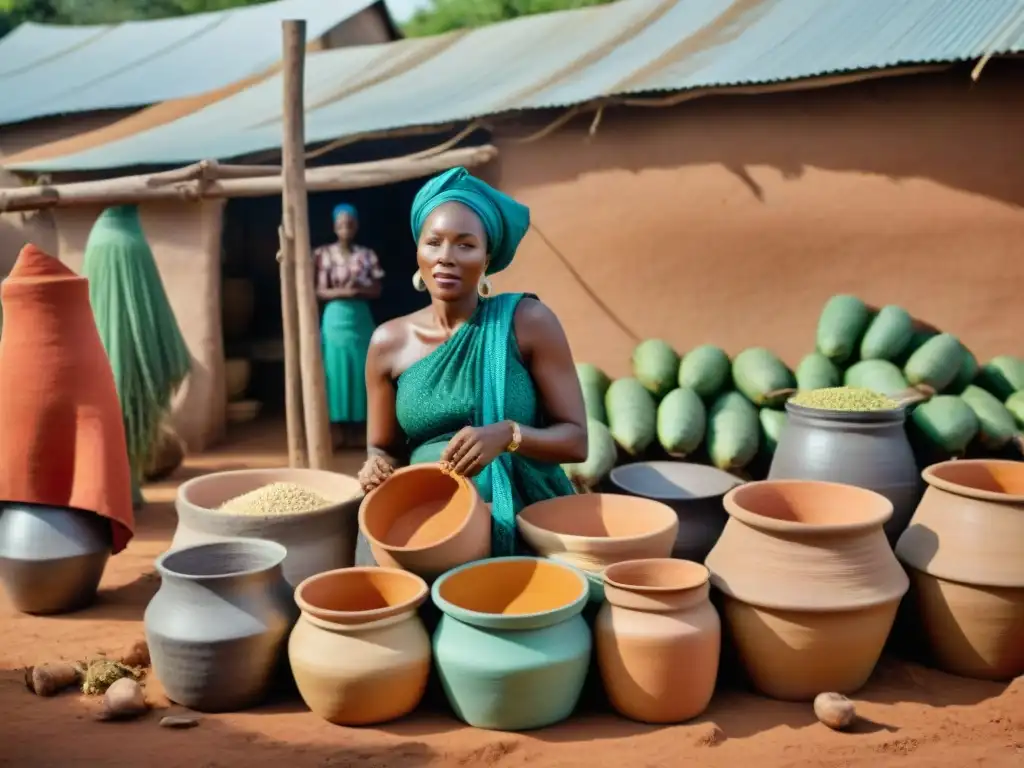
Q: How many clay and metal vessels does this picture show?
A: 12